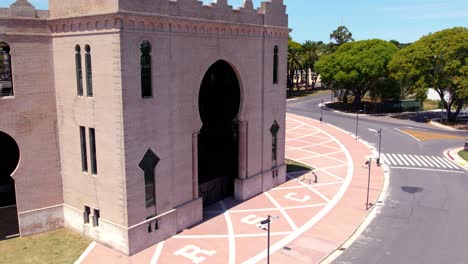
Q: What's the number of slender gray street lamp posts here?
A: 5